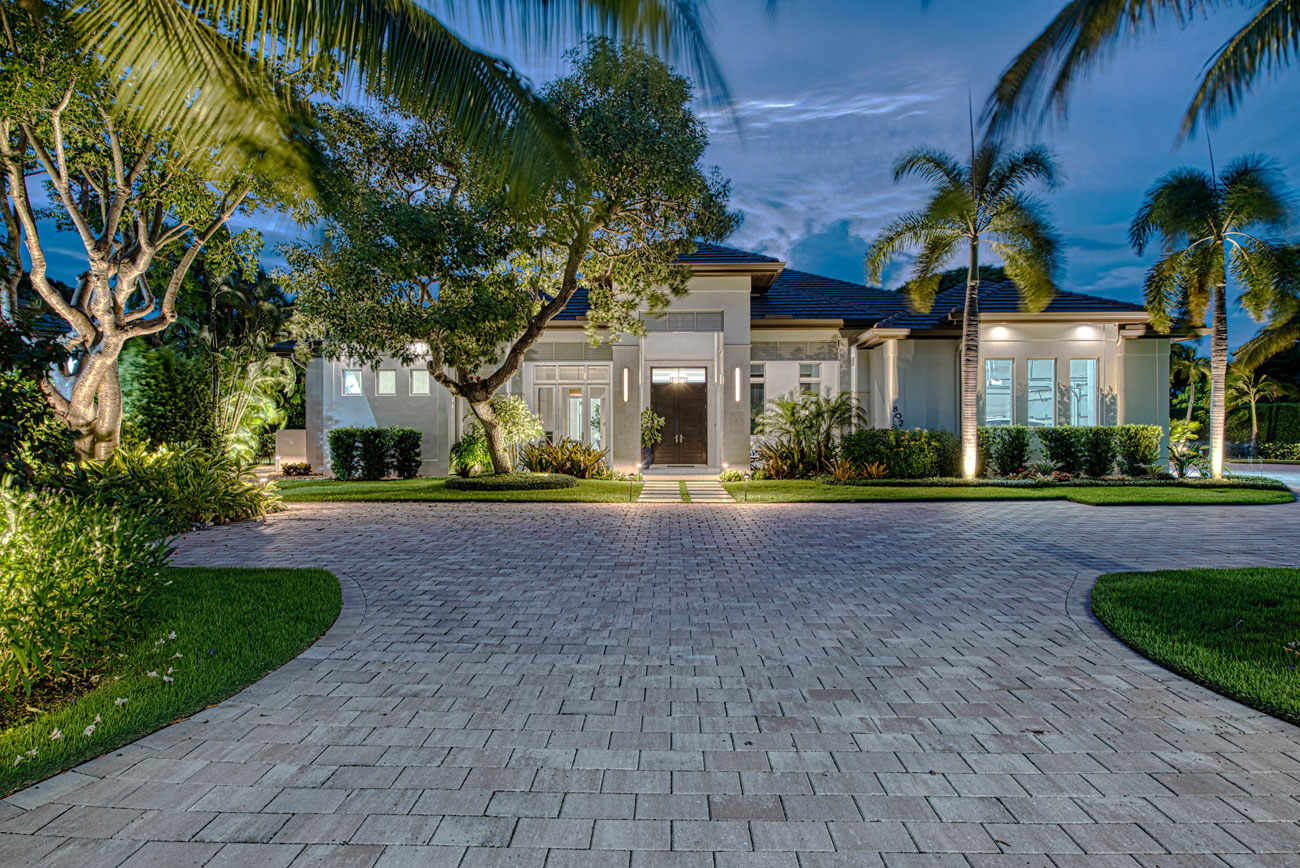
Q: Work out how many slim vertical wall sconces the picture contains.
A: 2